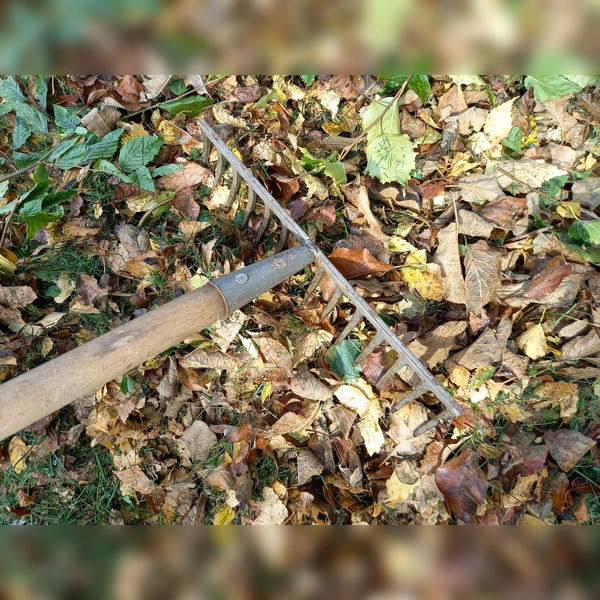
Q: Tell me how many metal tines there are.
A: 13